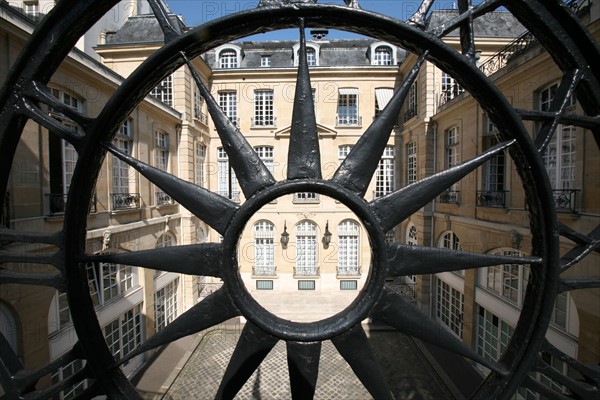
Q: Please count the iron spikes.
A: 12